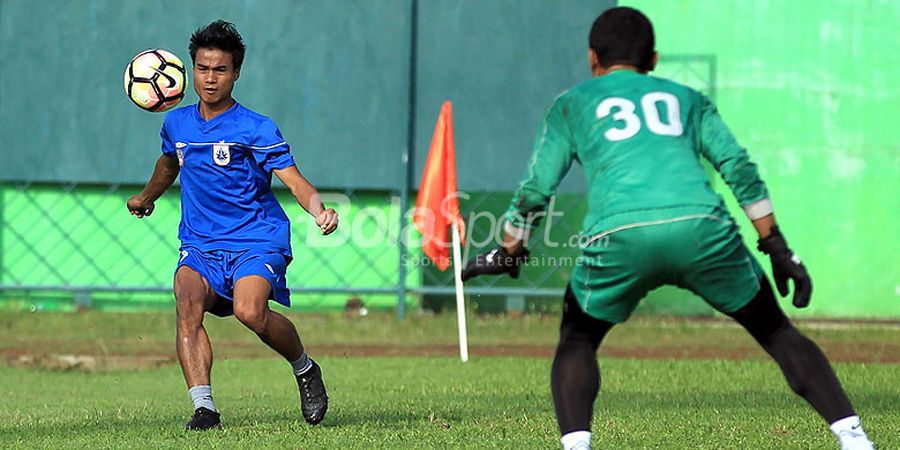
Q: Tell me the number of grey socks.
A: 2